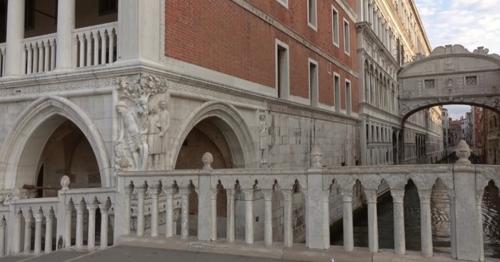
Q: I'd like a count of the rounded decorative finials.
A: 4